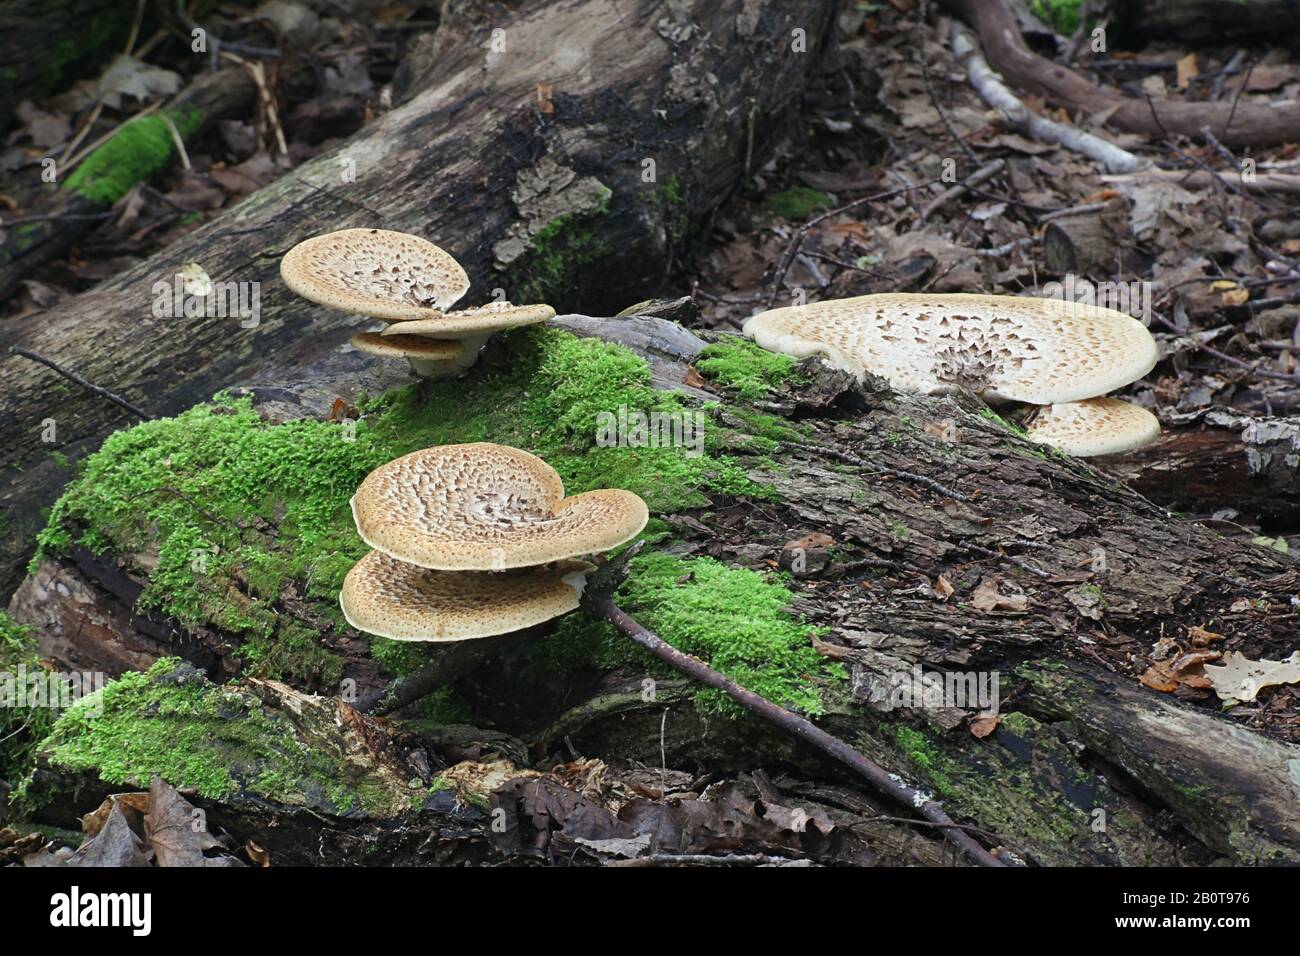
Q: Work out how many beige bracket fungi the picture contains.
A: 7